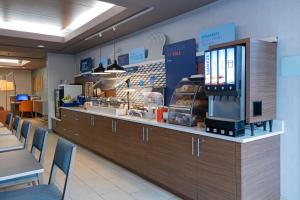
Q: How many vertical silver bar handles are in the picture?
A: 8